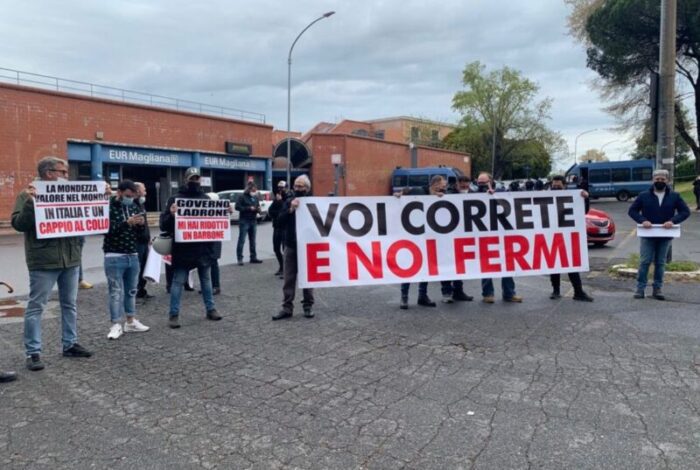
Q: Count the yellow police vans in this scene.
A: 0